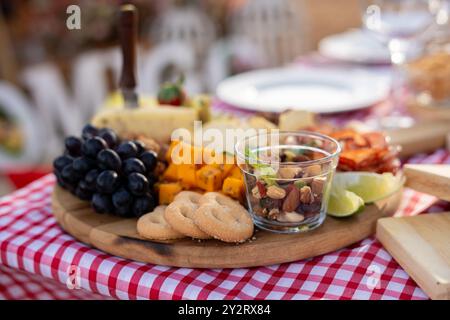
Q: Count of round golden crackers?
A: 3